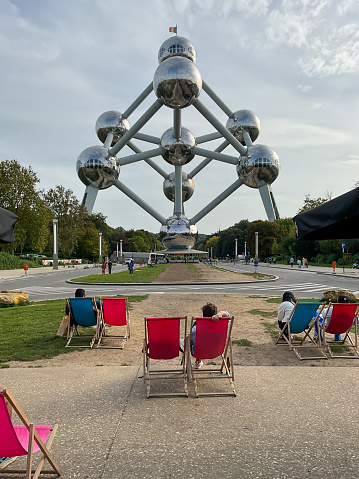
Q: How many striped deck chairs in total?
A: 0